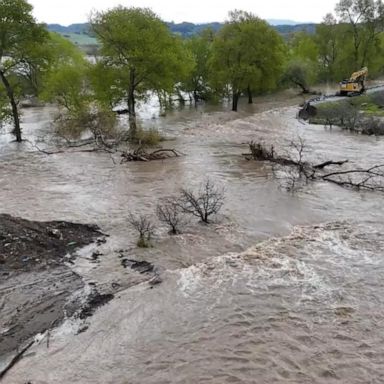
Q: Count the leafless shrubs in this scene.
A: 3